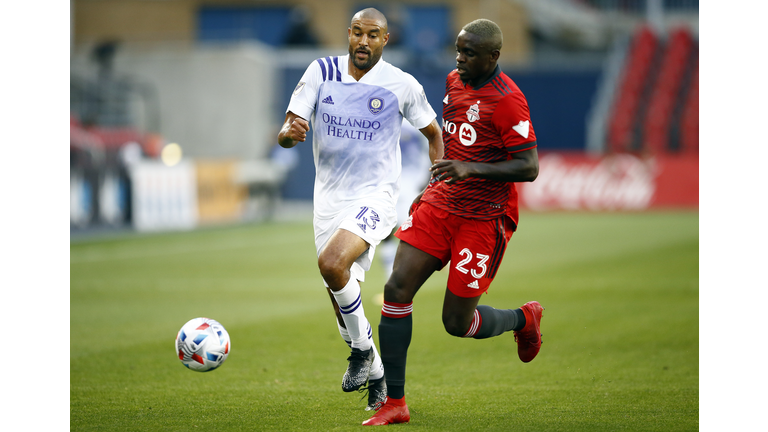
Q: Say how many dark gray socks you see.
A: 2